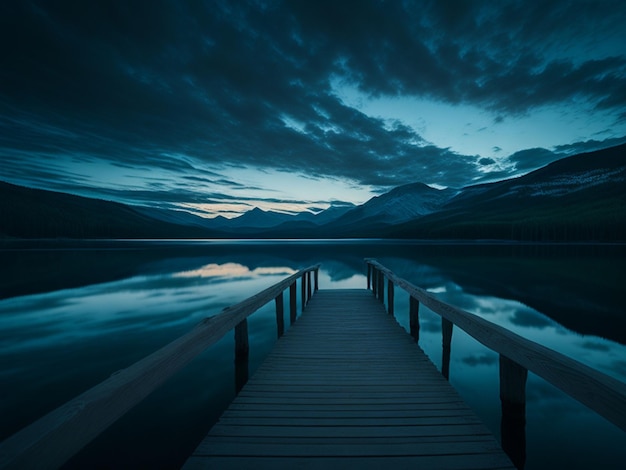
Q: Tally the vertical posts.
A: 13